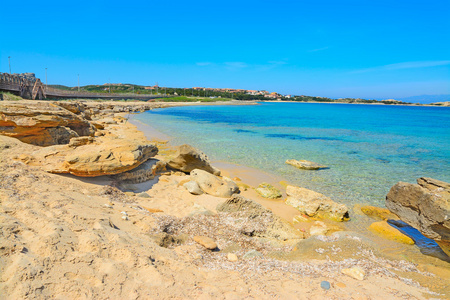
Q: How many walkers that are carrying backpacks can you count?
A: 0